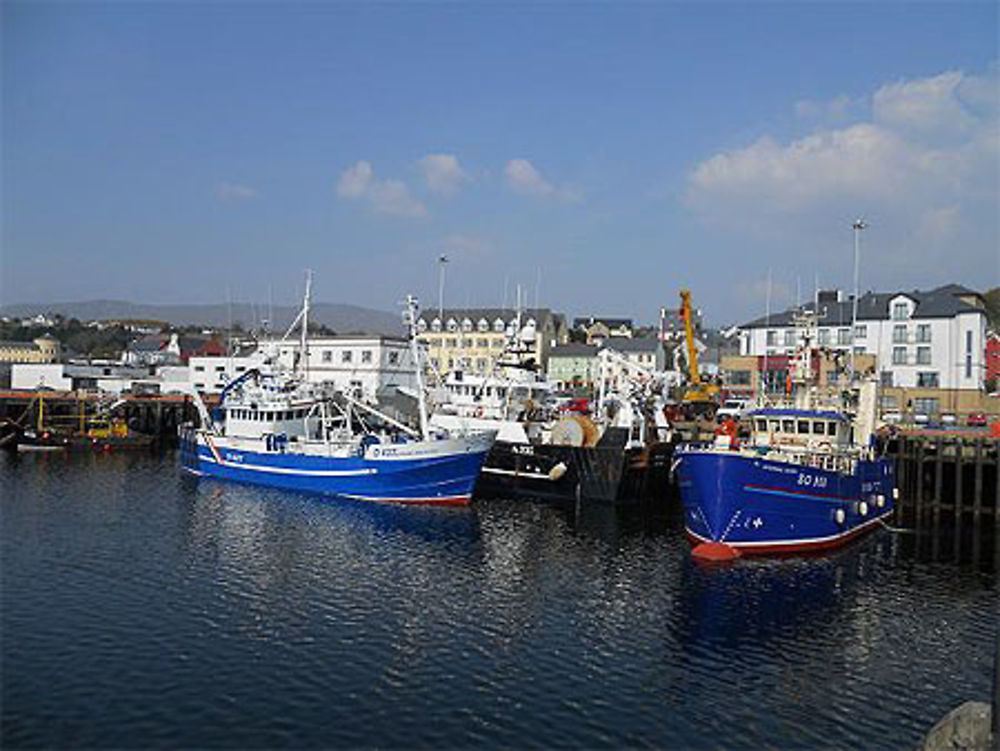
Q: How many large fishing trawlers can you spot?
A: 3